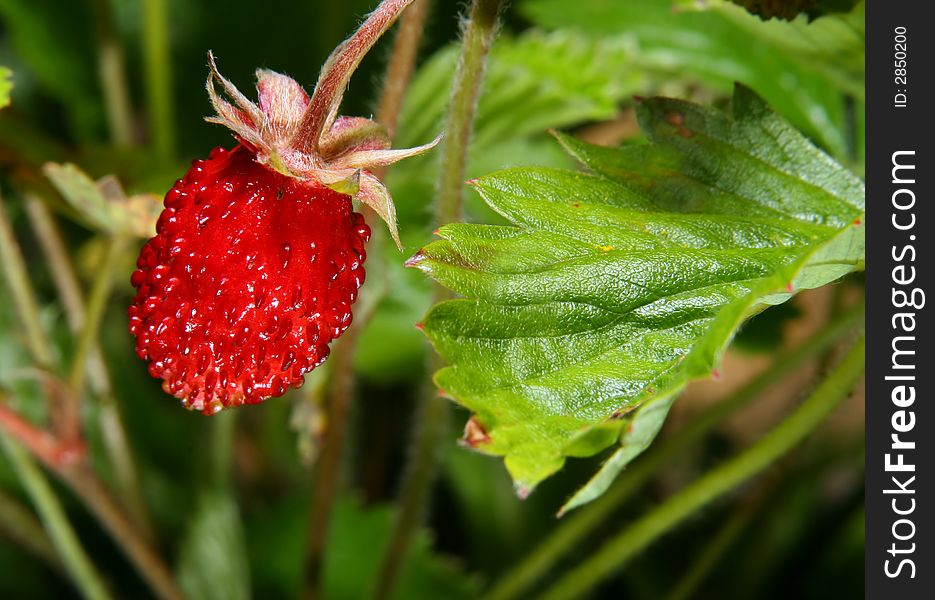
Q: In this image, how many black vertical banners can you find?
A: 1